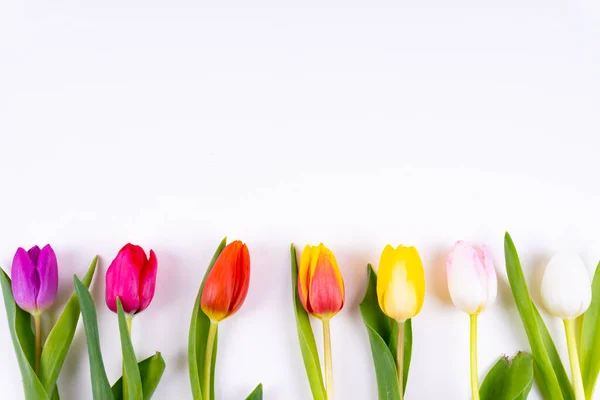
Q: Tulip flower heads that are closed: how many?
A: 7